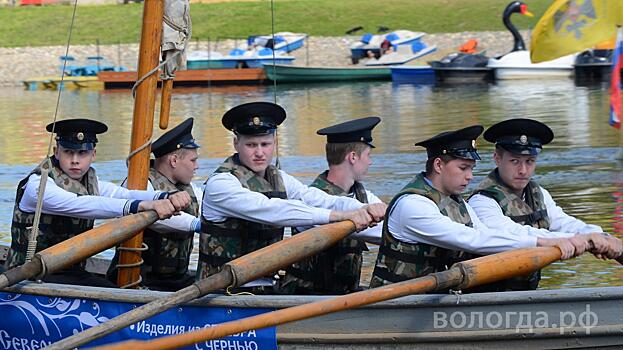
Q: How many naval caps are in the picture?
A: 6